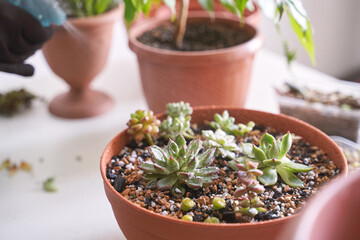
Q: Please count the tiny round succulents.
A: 4